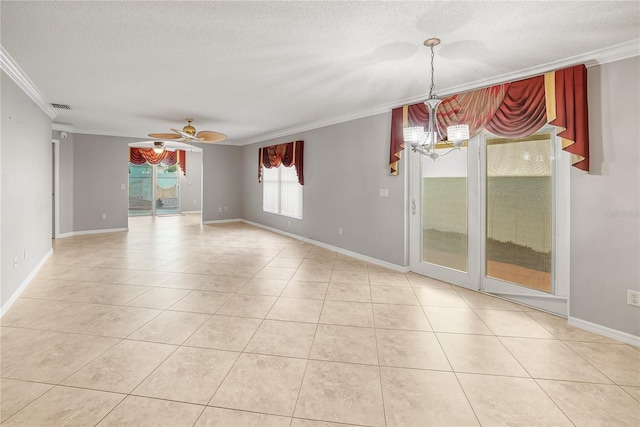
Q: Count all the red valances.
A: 3